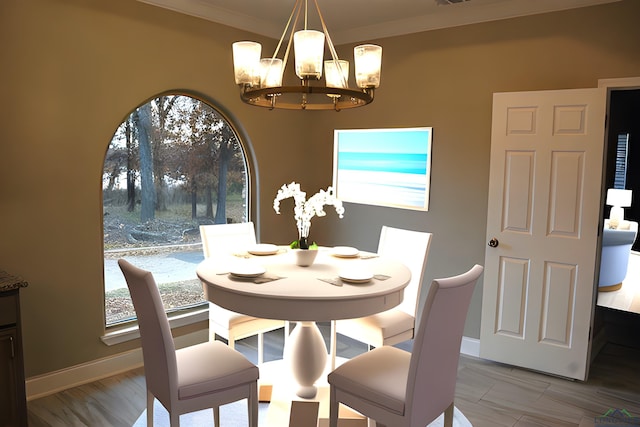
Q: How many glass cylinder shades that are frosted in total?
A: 5